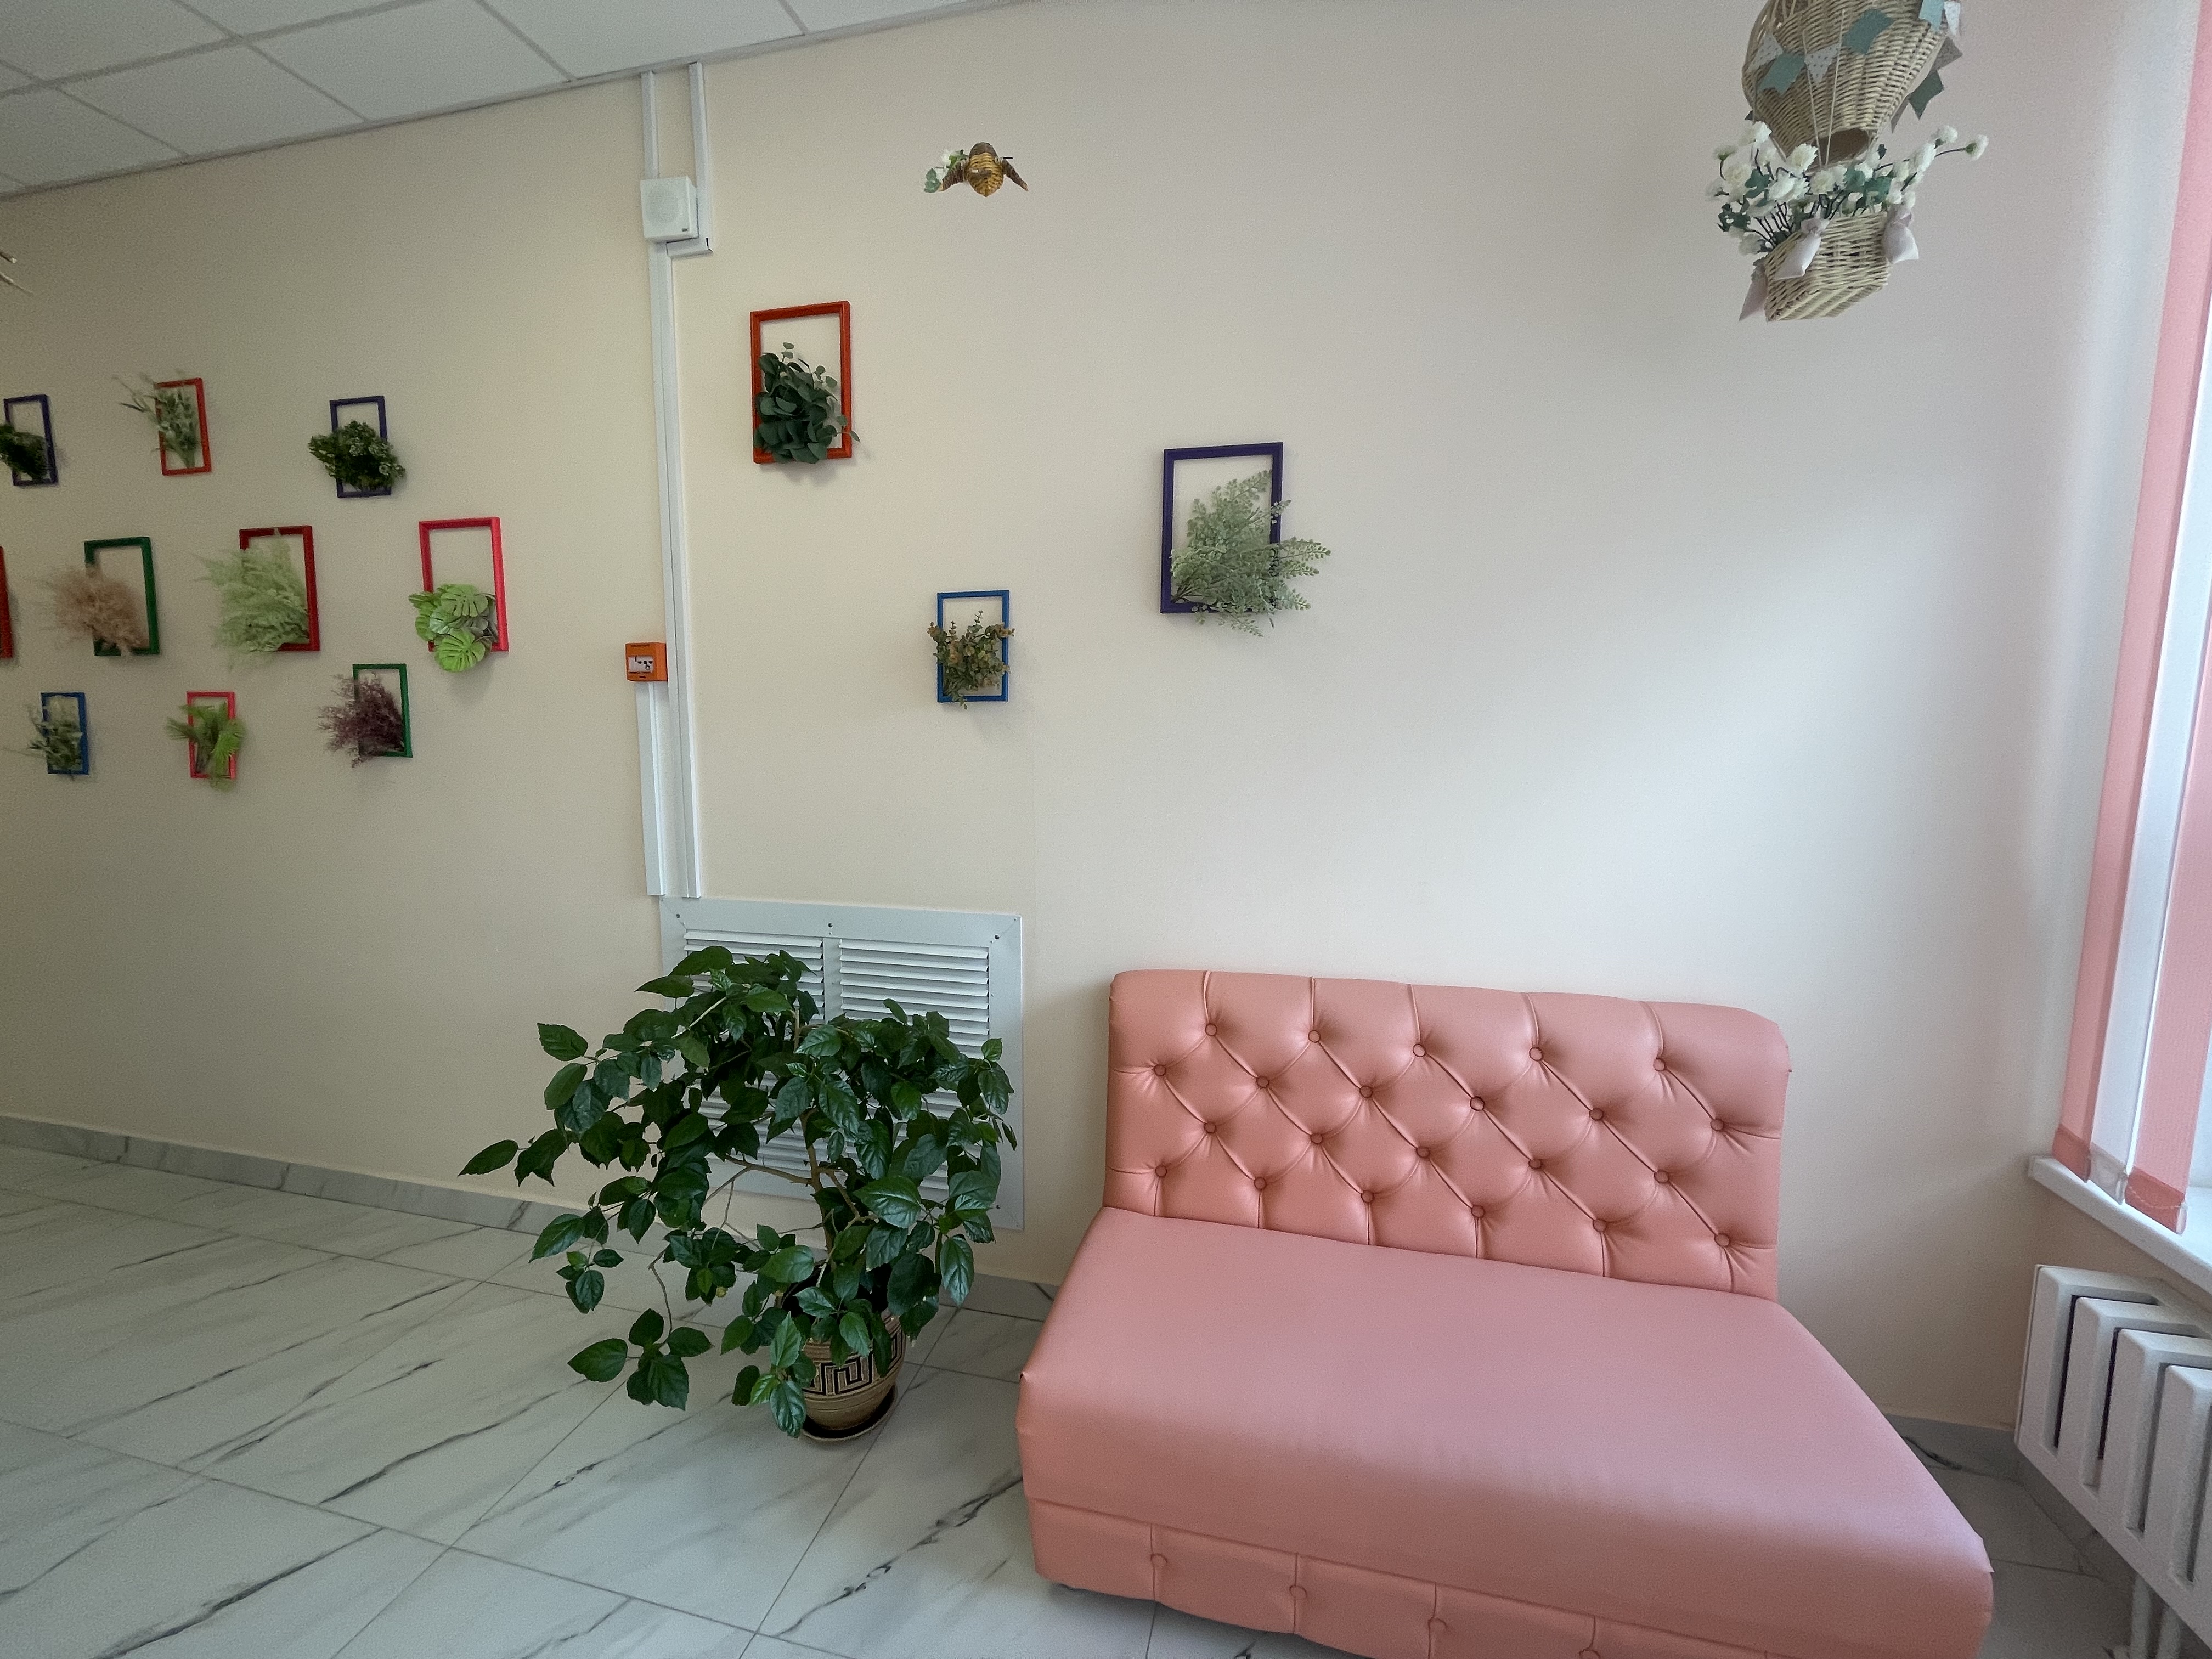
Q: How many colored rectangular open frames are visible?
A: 13